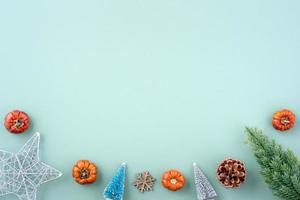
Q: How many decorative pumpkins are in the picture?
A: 4